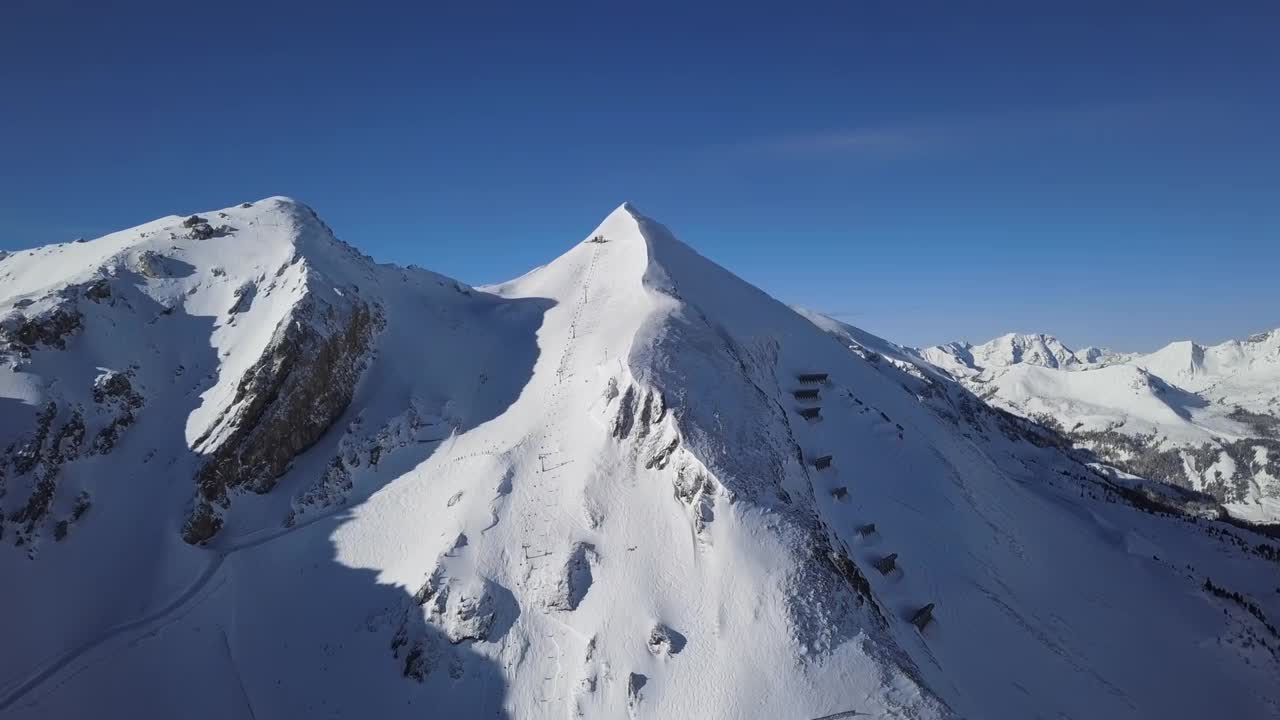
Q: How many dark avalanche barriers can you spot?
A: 8